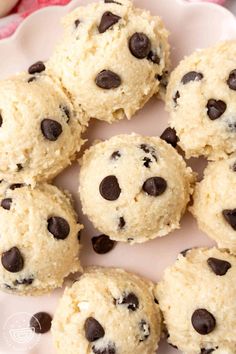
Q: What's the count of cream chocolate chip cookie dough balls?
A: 8